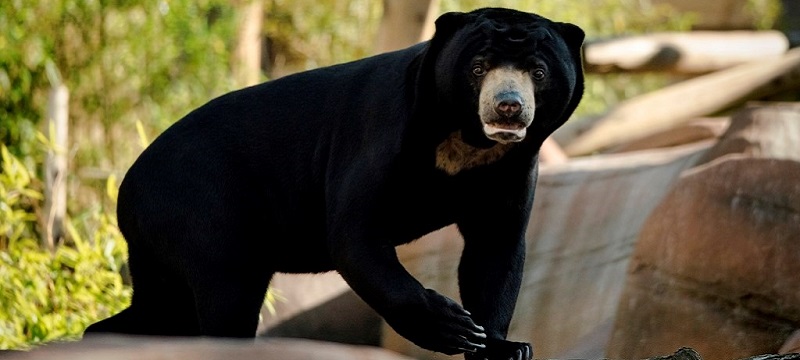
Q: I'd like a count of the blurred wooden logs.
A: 2